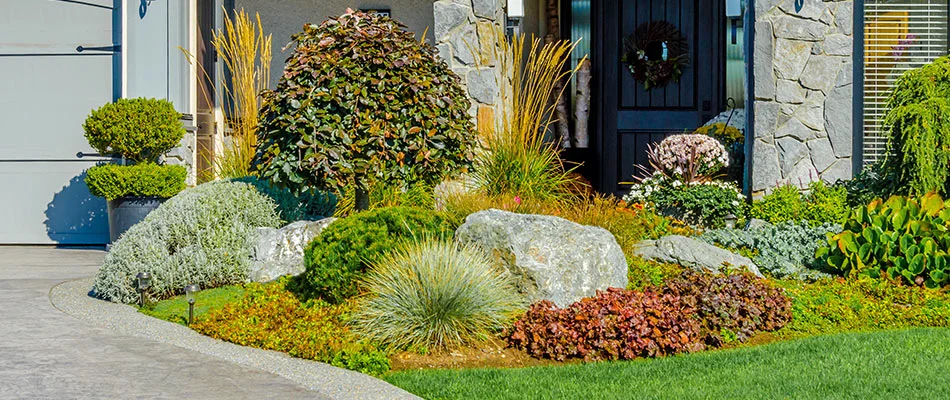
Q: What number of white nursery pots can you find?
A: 0